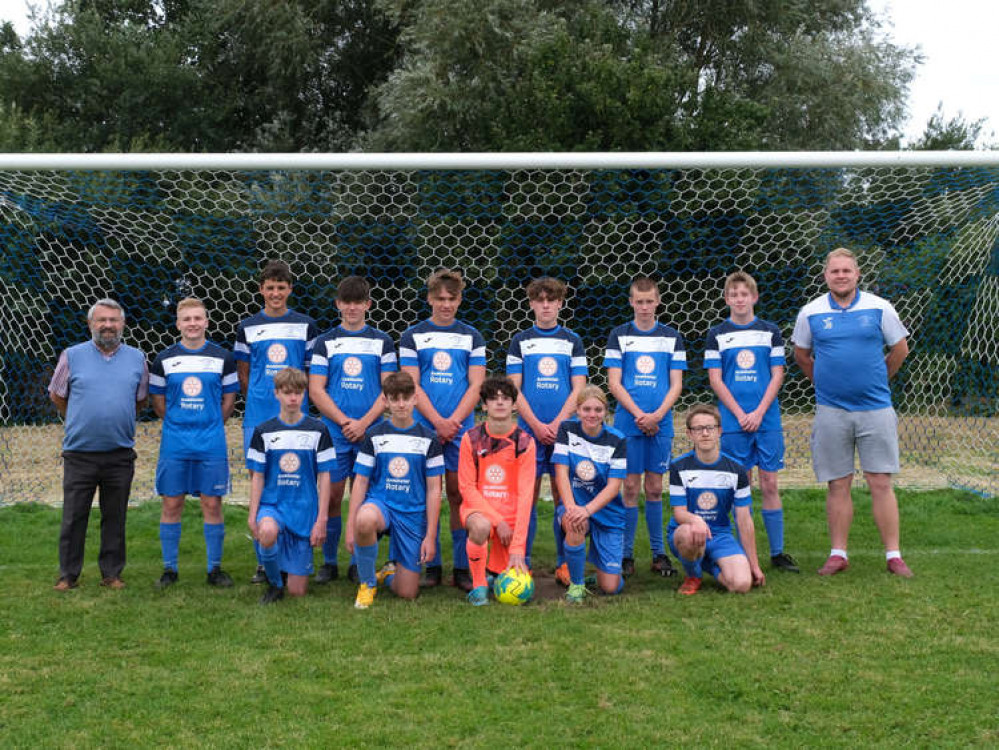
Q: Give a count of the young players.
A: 12